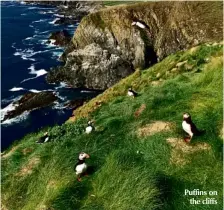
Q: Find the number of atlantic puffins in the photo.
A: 6